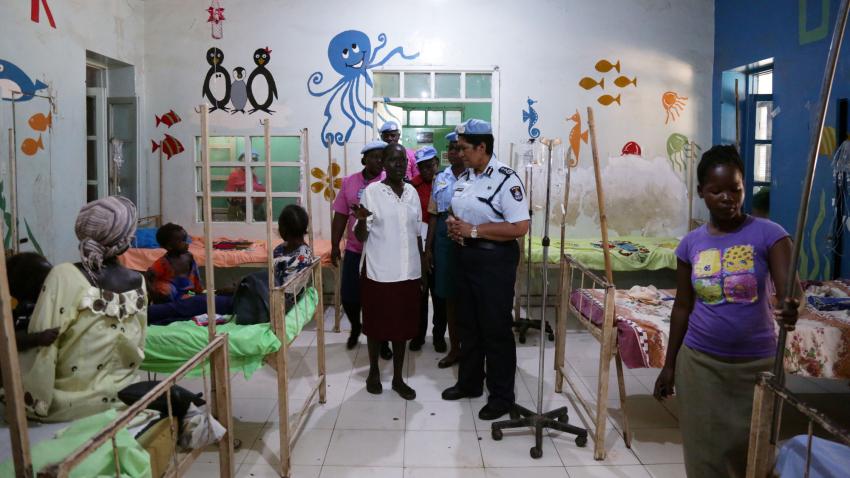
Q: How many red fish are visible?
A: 2